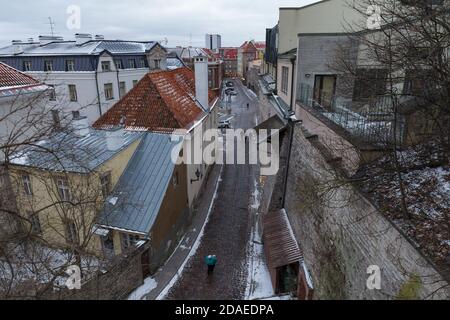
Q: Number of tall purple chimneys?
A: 0